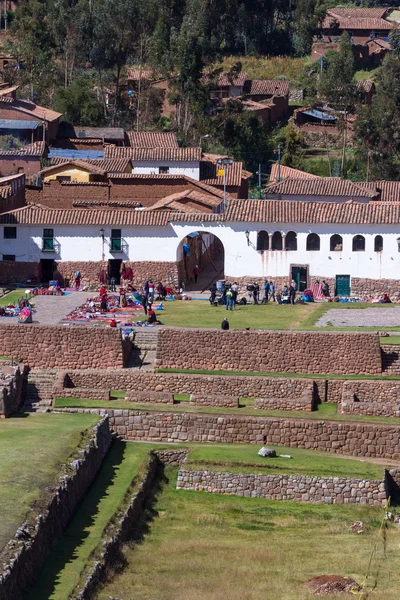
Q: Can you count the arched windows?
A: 7